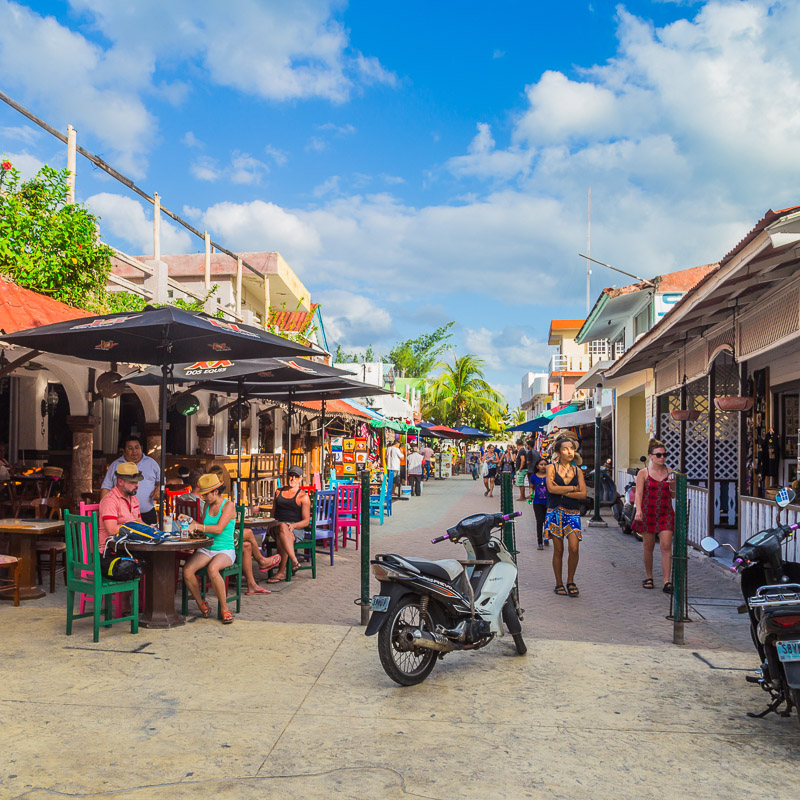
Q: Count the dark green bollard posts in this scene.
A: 3